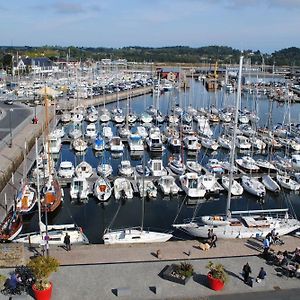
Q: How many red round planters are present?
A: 2